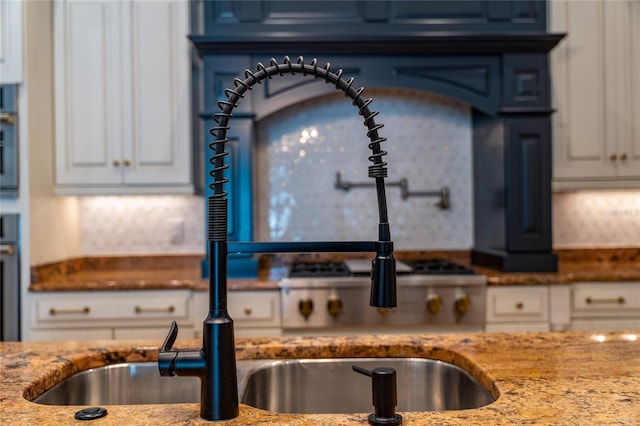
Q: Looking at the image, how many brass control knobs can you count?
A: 5